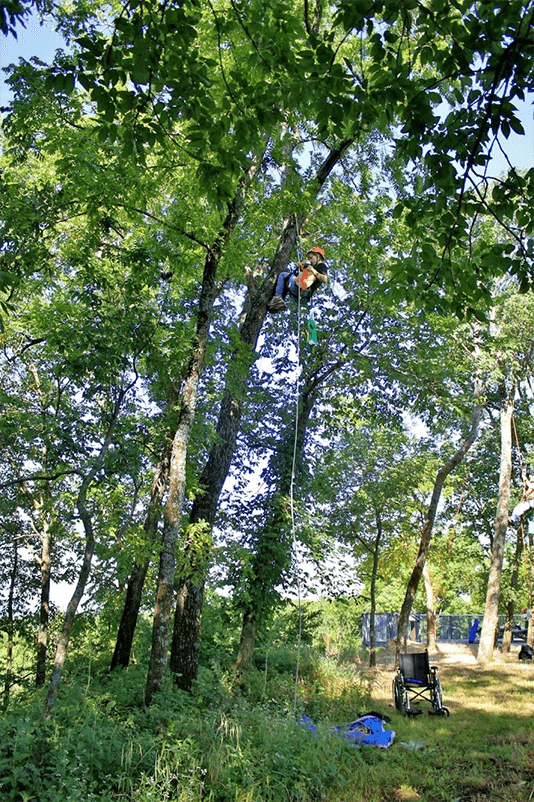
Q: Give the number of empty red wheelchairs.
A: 0